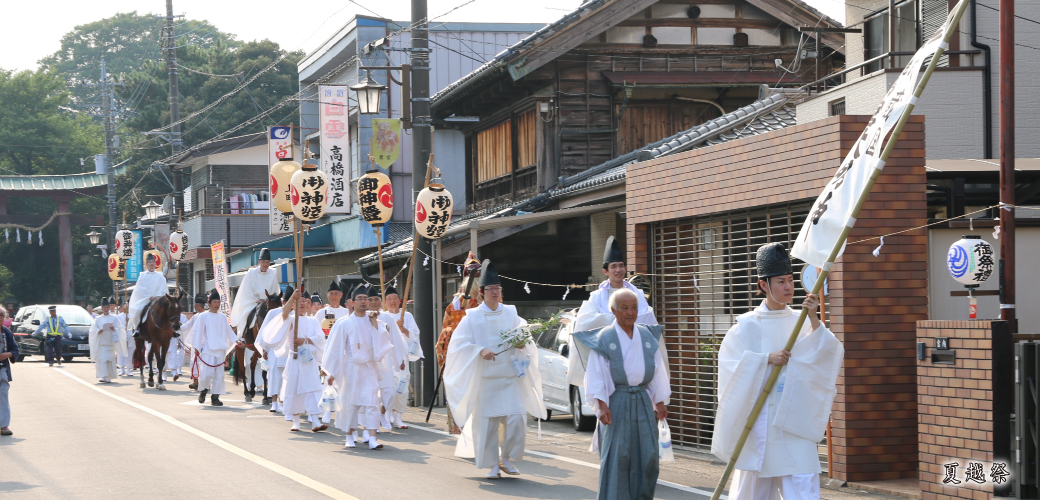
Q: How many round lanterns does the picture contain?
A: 9